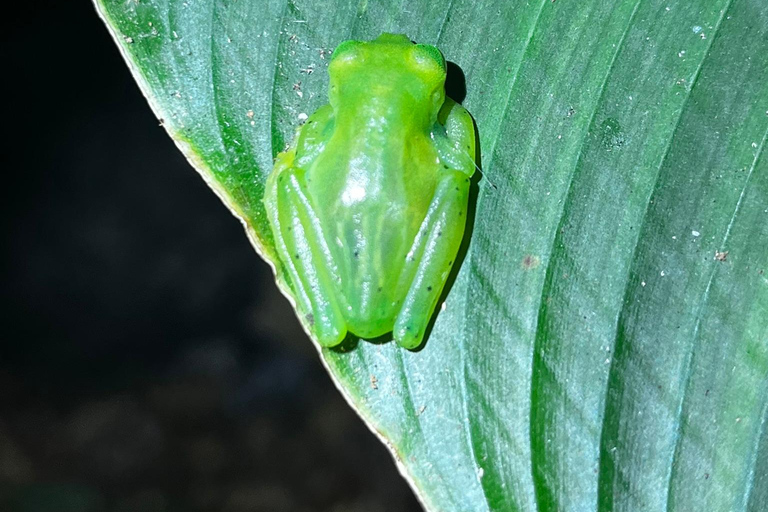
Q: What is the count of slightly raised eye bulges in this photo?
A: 2